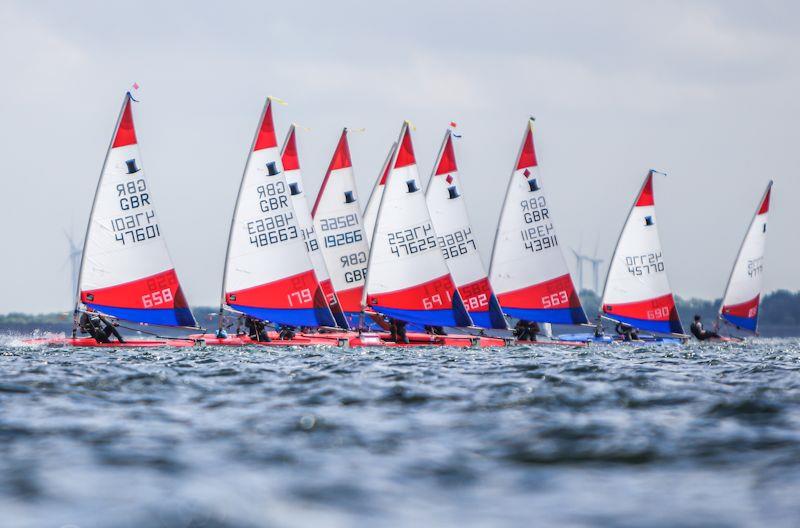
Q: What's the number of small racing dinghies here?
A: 10